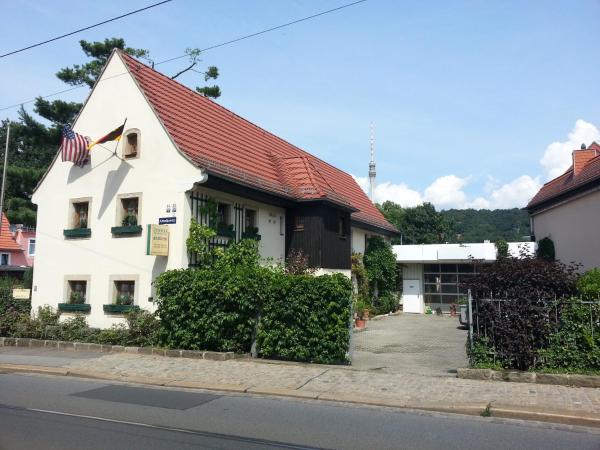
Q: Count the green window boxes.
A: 6